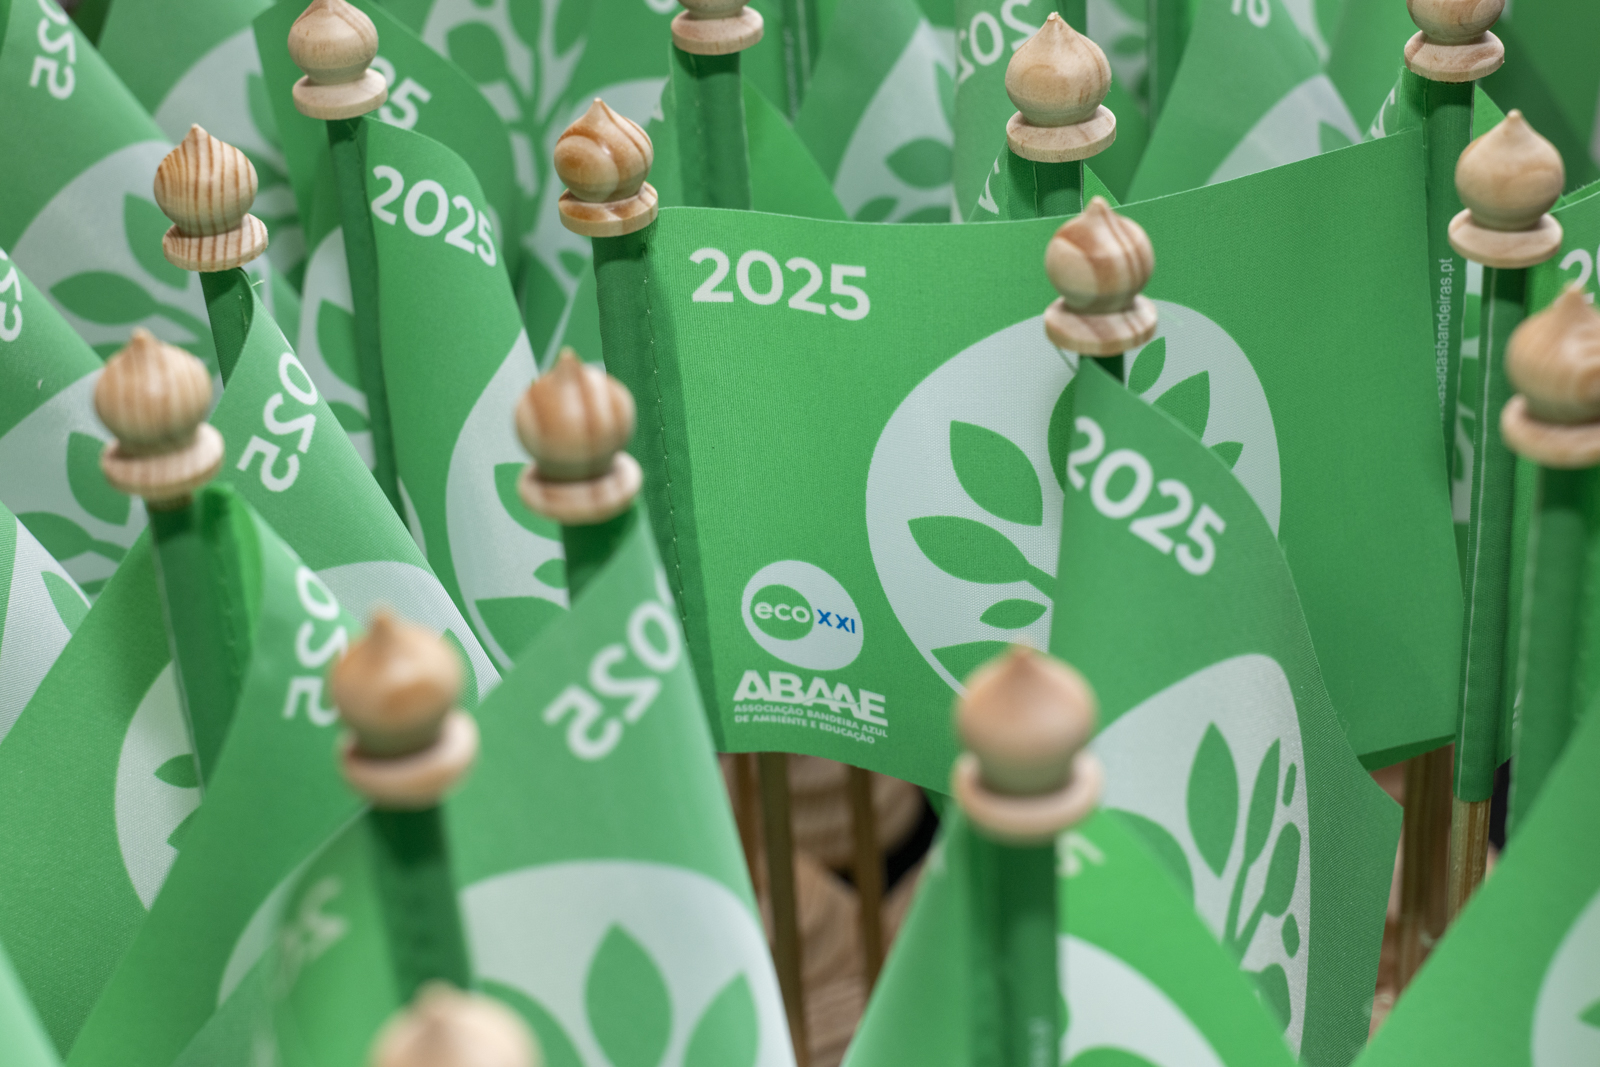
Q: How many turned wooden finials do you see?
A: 14